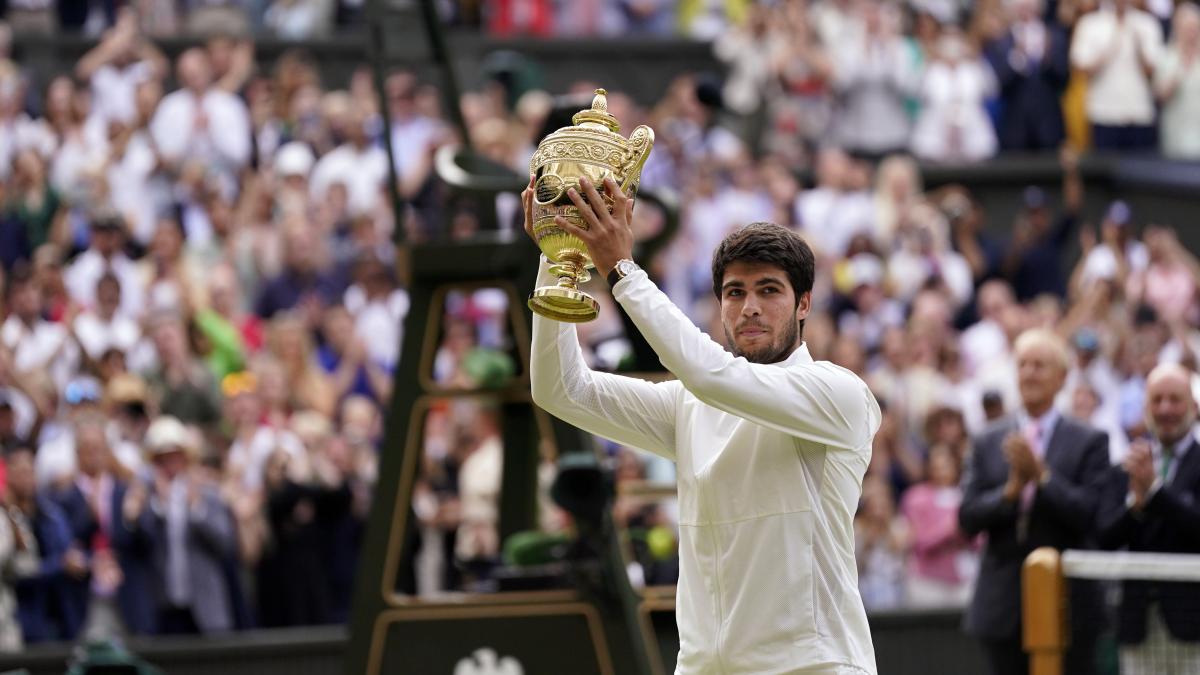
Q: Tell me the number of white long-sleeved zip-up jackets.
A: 1